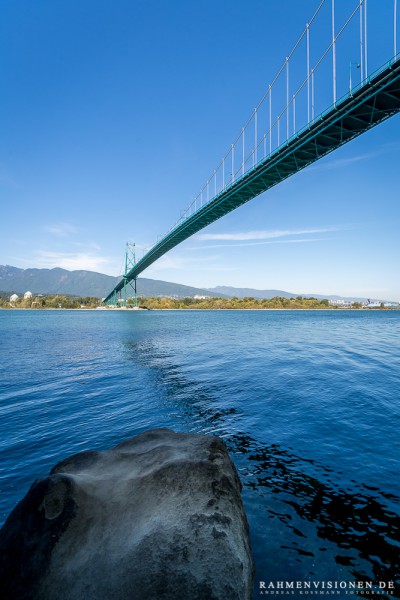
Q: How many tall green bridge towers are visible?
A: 1